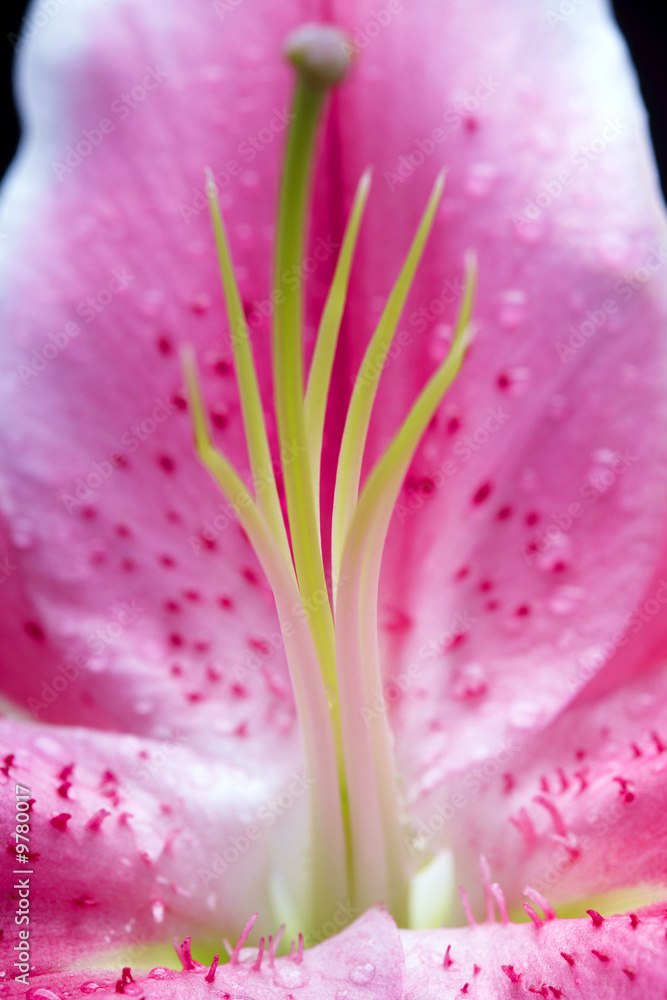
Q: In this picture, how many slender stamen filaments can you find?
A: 6